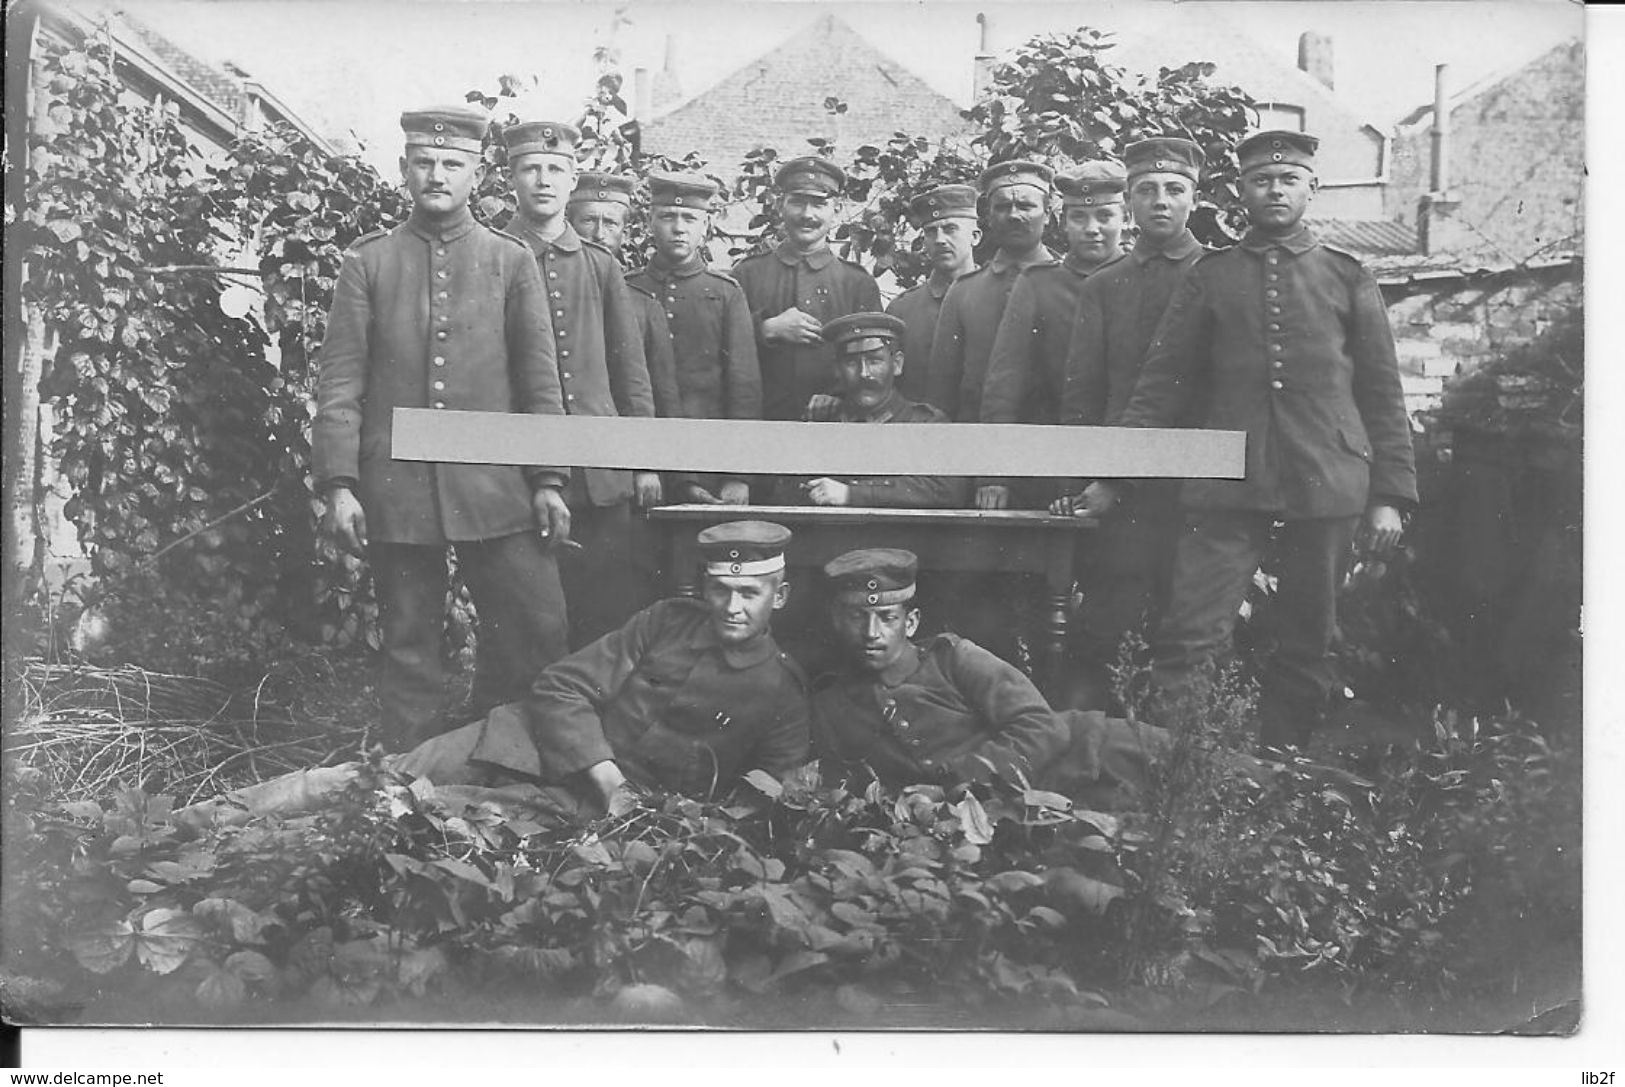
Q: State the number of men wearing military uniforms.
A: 13